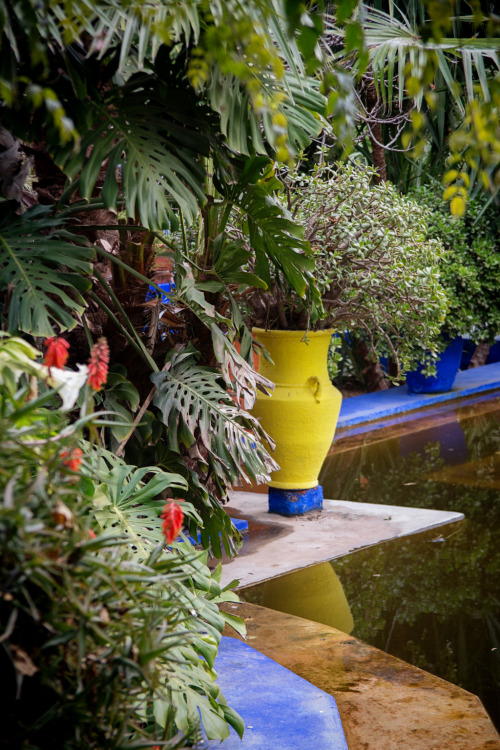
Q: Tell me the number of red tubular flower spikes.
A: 4